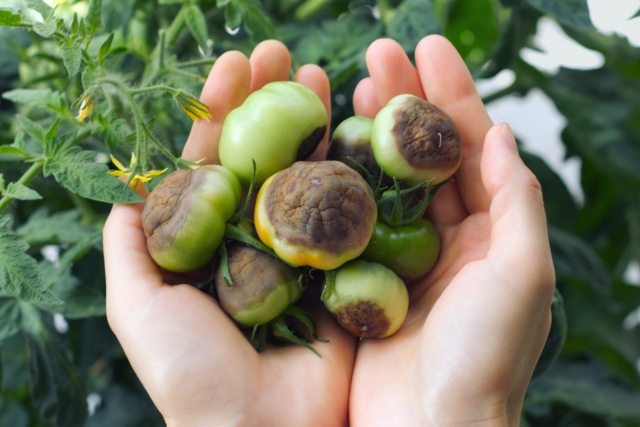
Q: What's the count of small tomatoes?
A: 8